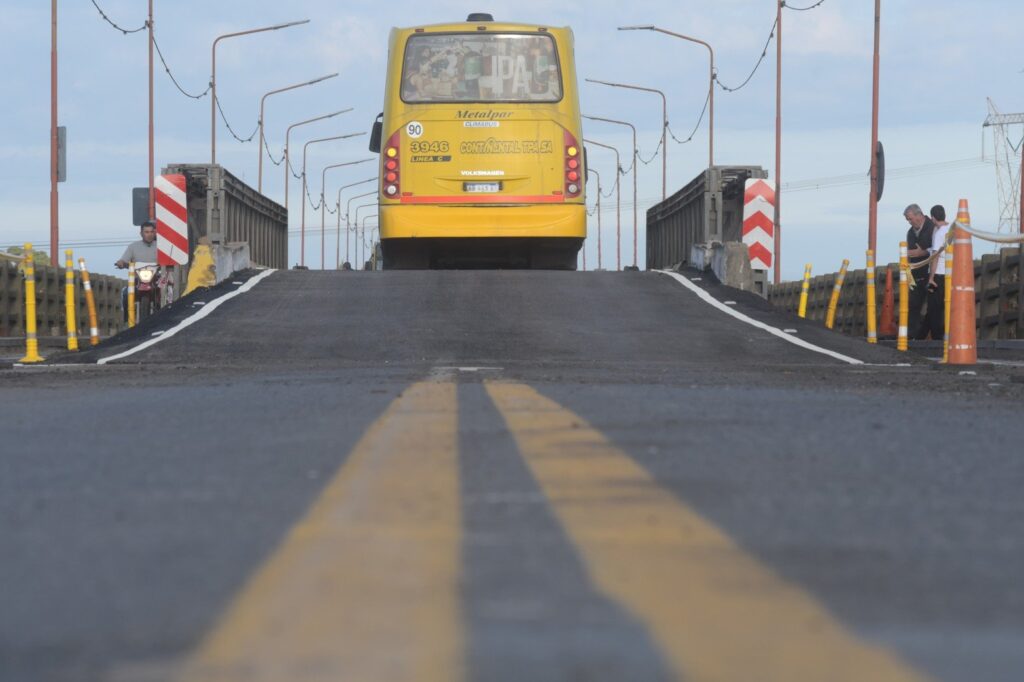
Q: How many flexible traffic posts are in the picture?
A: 9